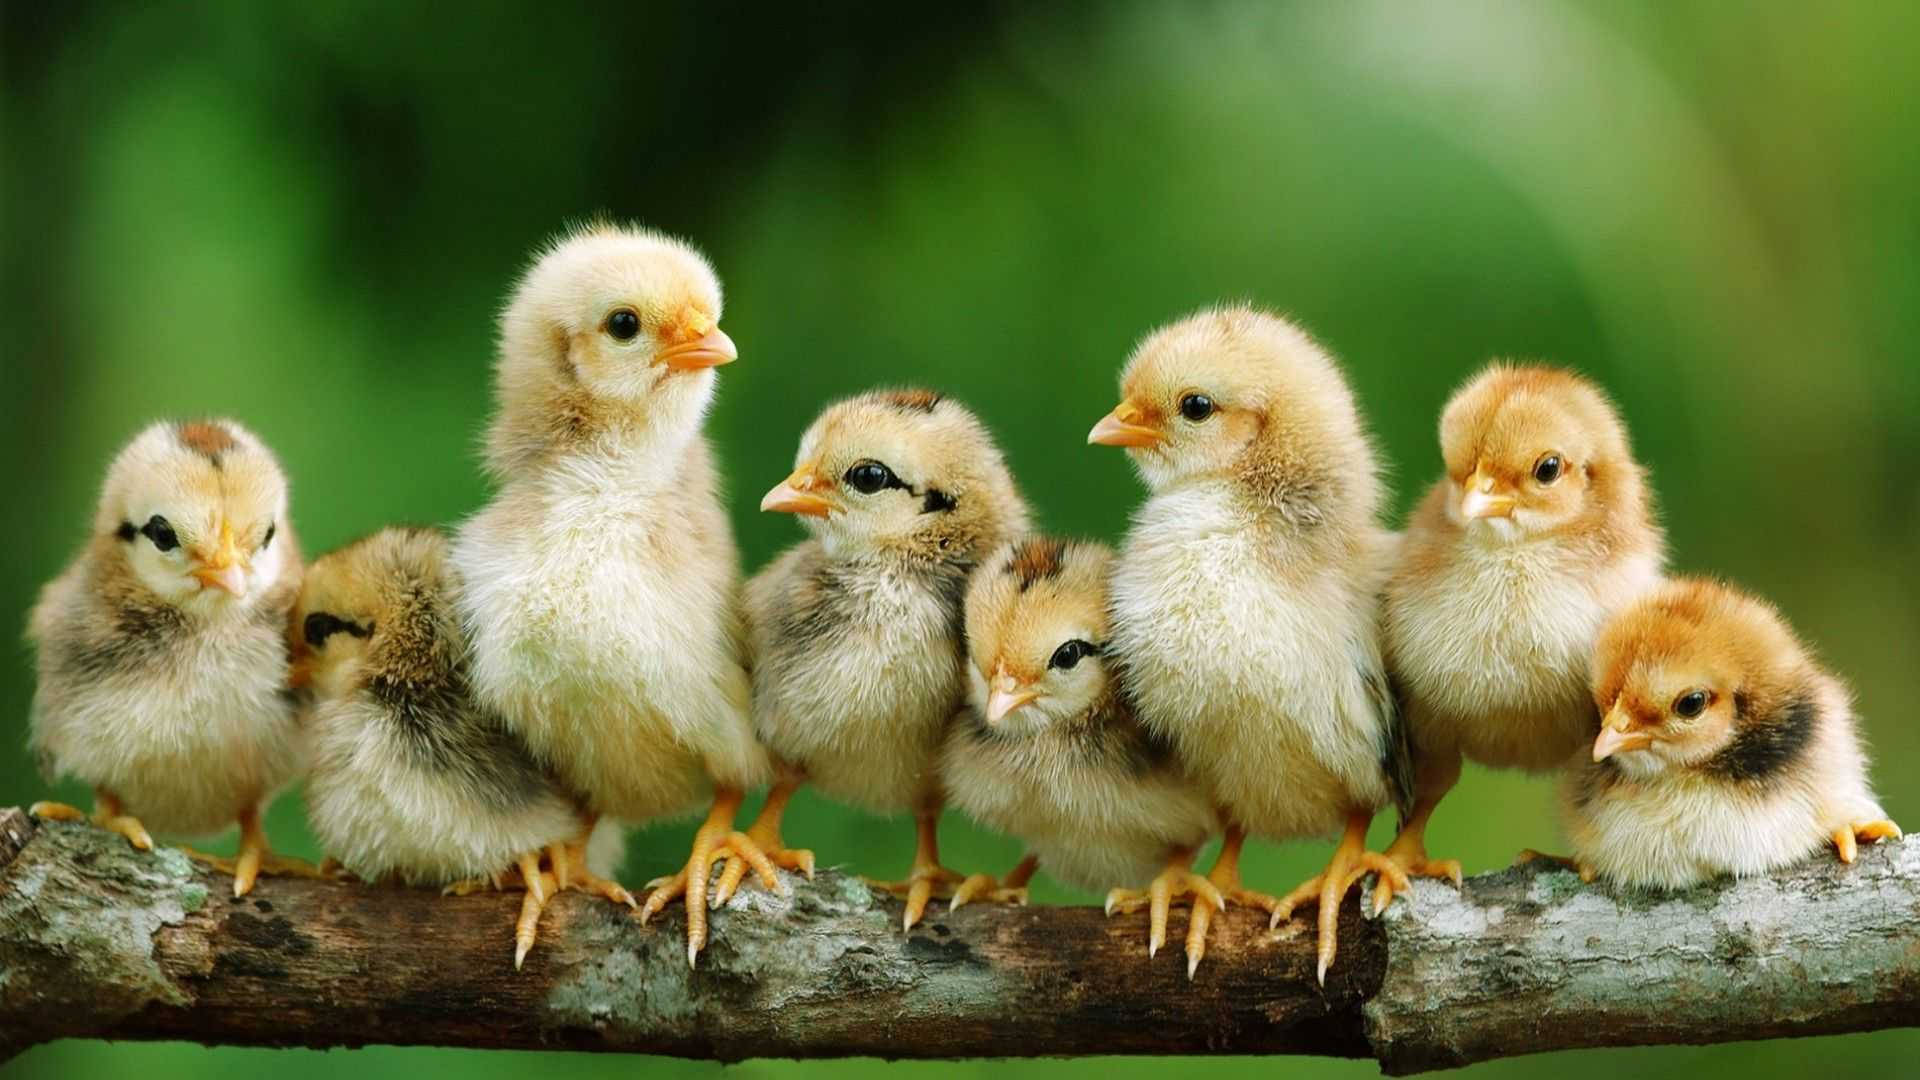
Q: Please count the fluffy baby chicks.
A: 8